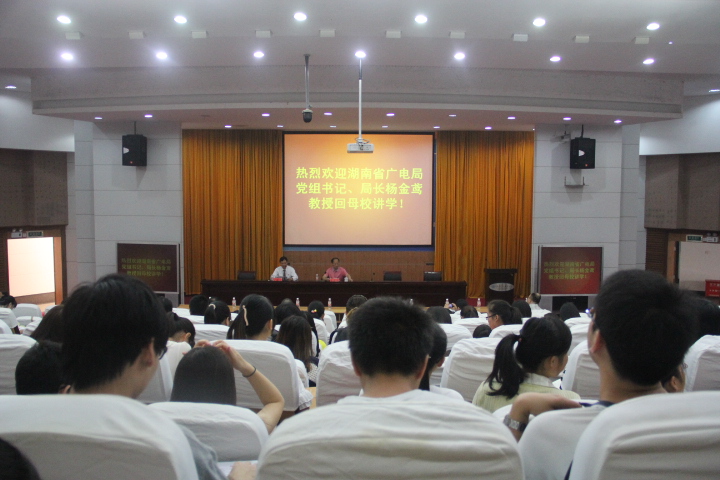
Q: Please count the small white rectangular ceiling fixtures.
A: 10